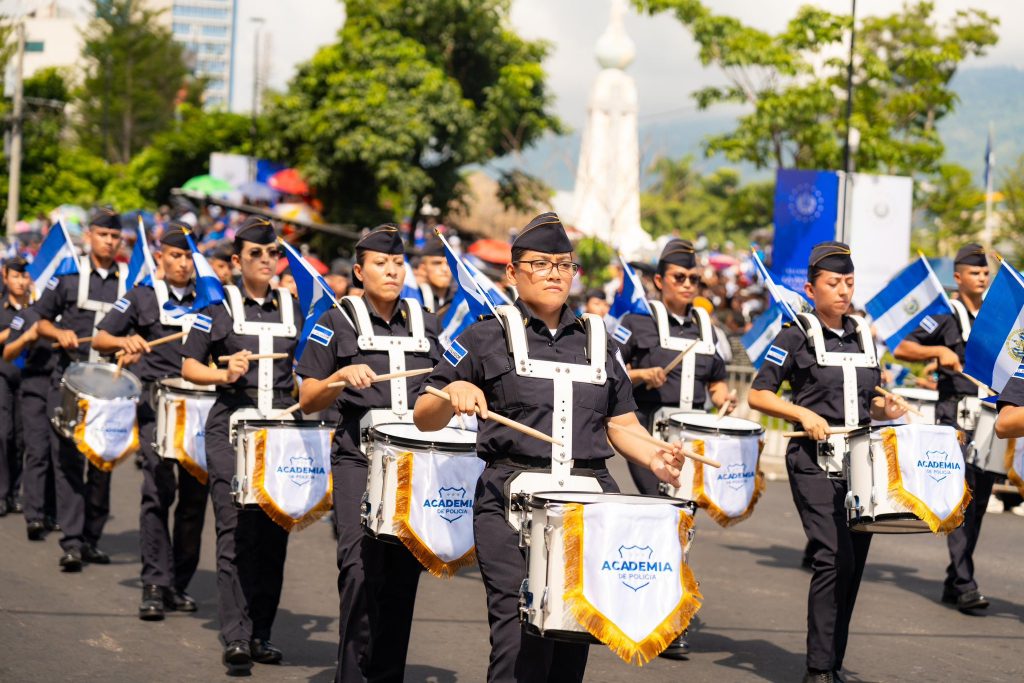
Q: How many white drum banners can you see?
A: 8